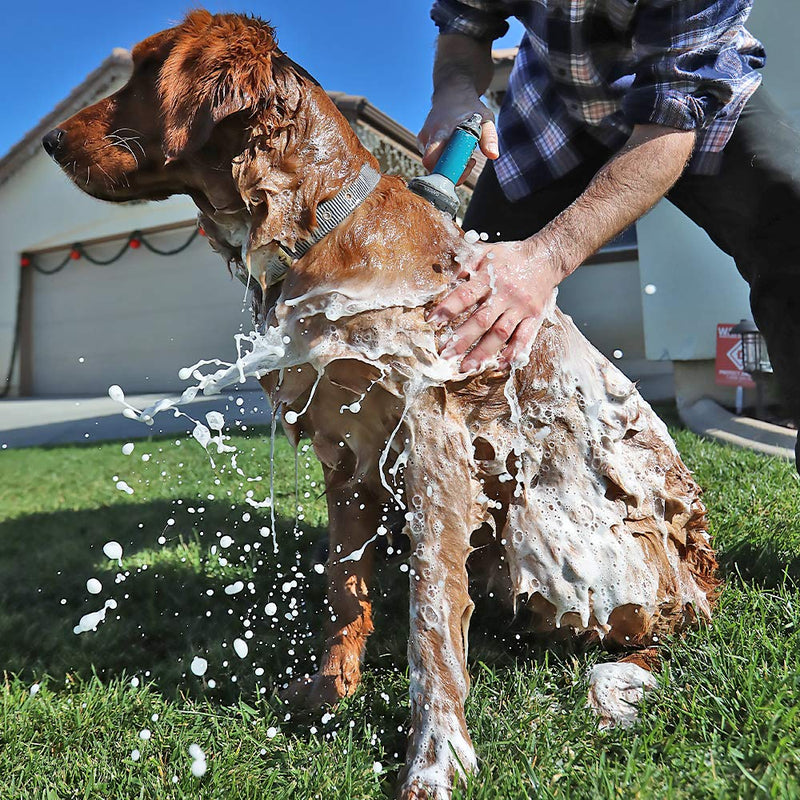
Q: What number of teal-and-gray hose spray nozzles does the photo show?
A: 1